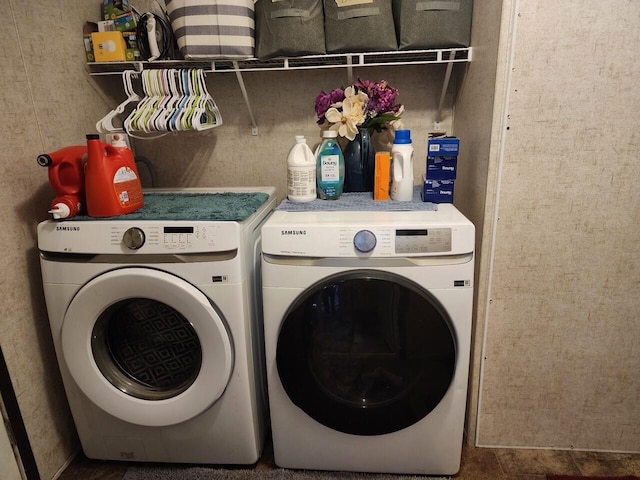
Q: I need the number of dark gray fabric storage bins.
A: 3